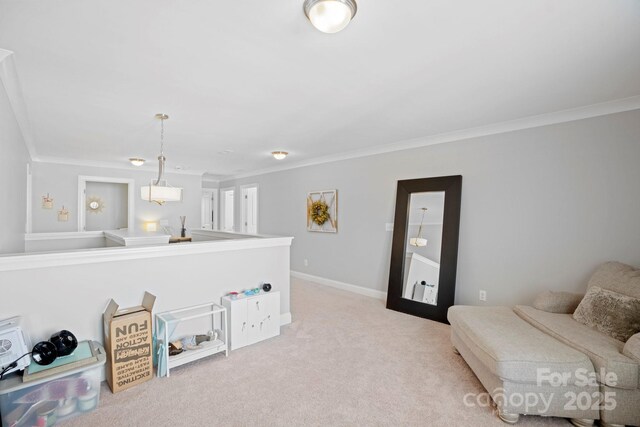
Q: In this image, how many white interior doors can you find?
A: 3